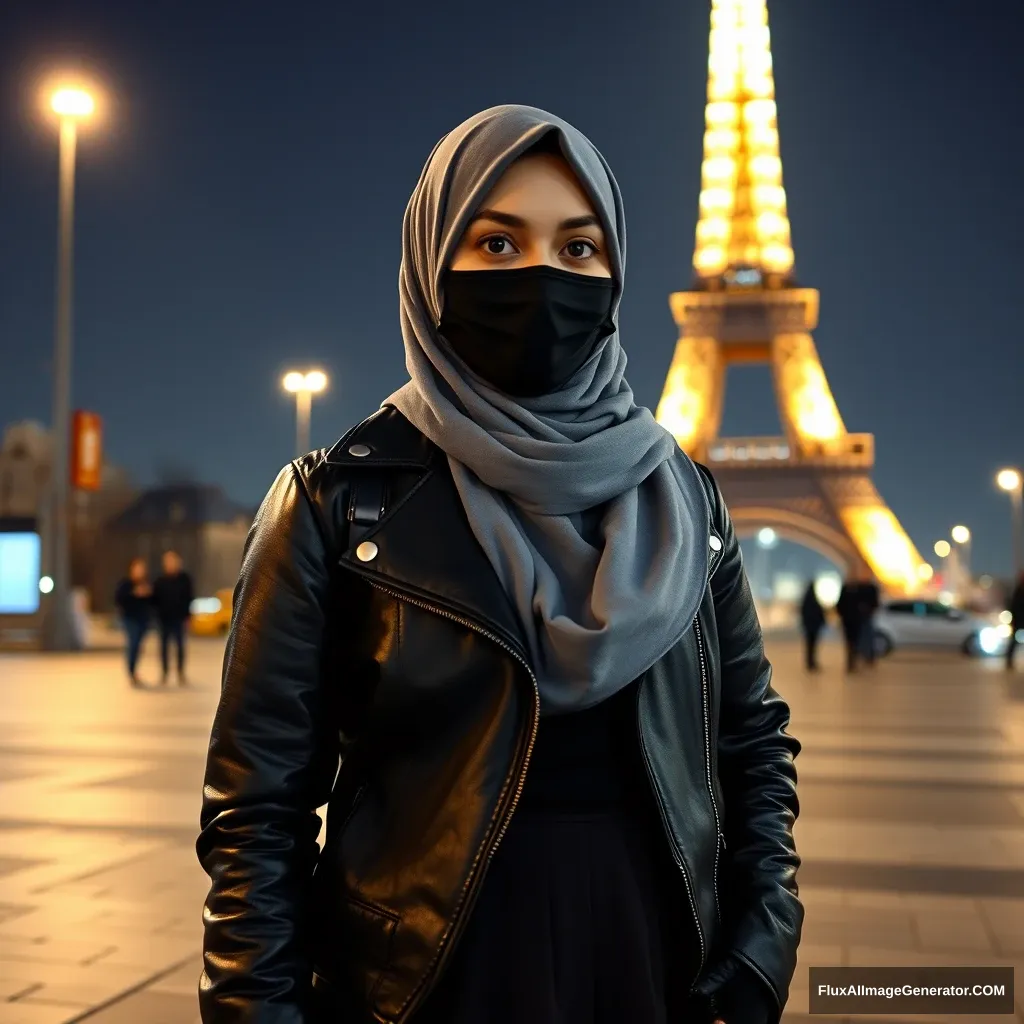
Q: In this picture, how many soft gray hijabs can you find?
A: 1